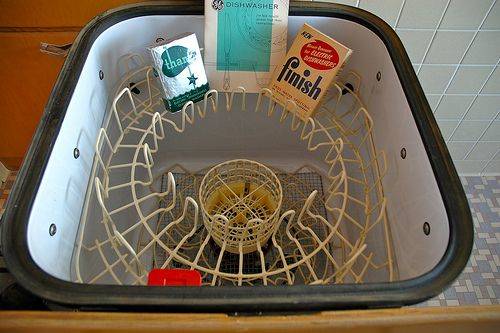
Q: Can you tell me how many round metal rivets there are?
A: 6